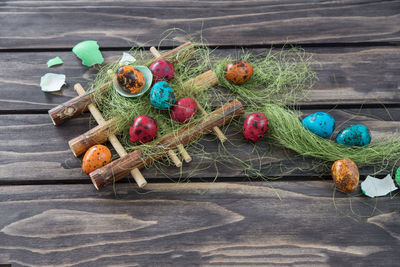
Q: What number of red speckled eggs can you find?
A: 4